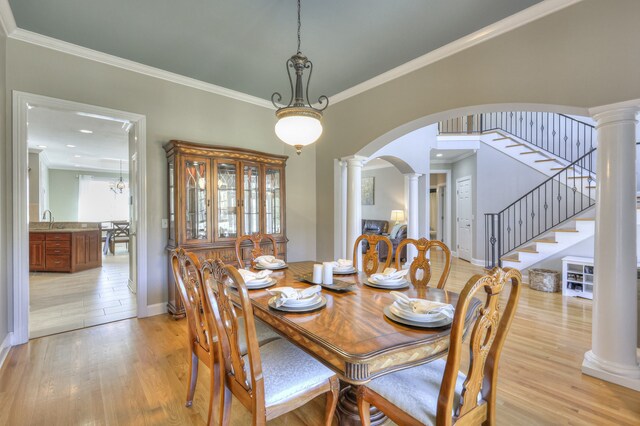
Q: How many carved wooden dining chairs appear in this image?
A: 6